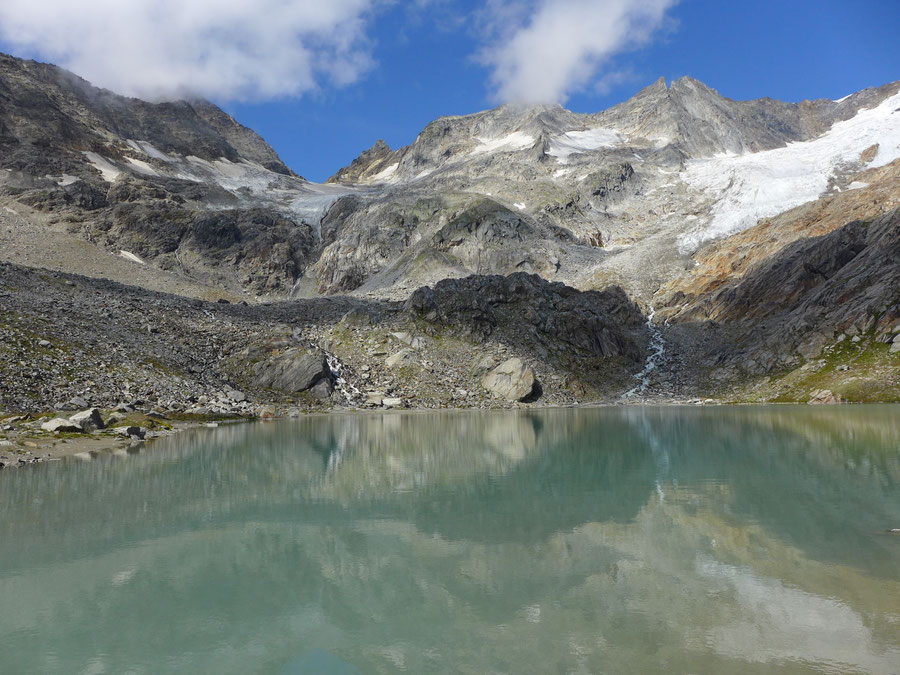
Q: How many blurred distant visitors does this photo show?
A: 0